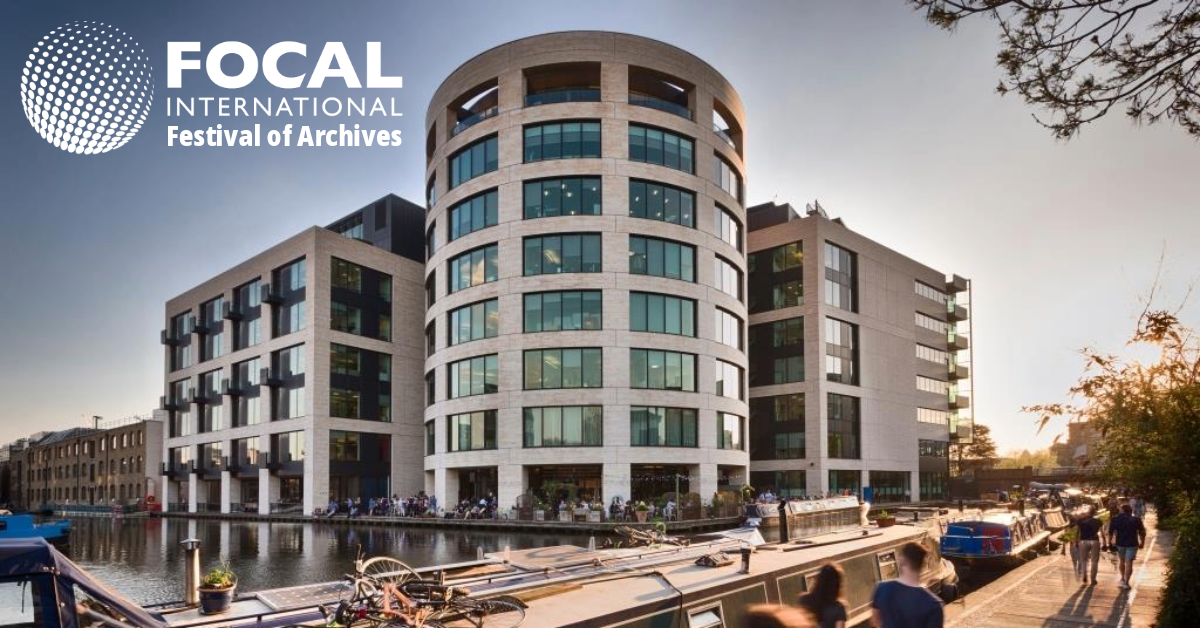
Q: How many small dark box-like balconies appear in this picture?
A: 12